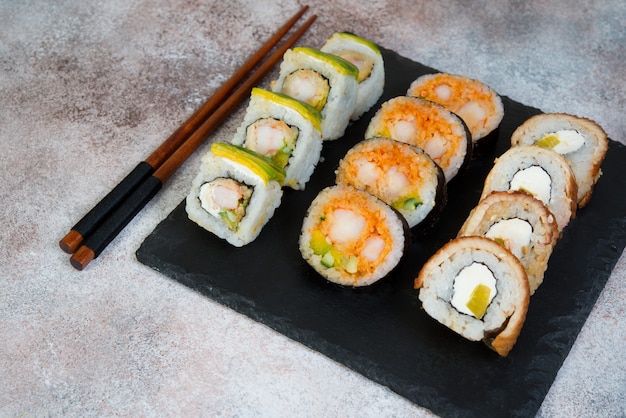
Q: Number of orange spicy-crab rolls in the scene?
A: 4